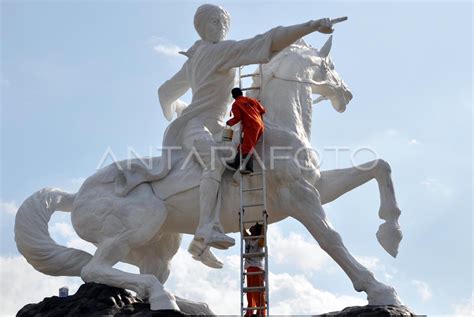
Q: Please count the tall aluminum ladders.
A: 1